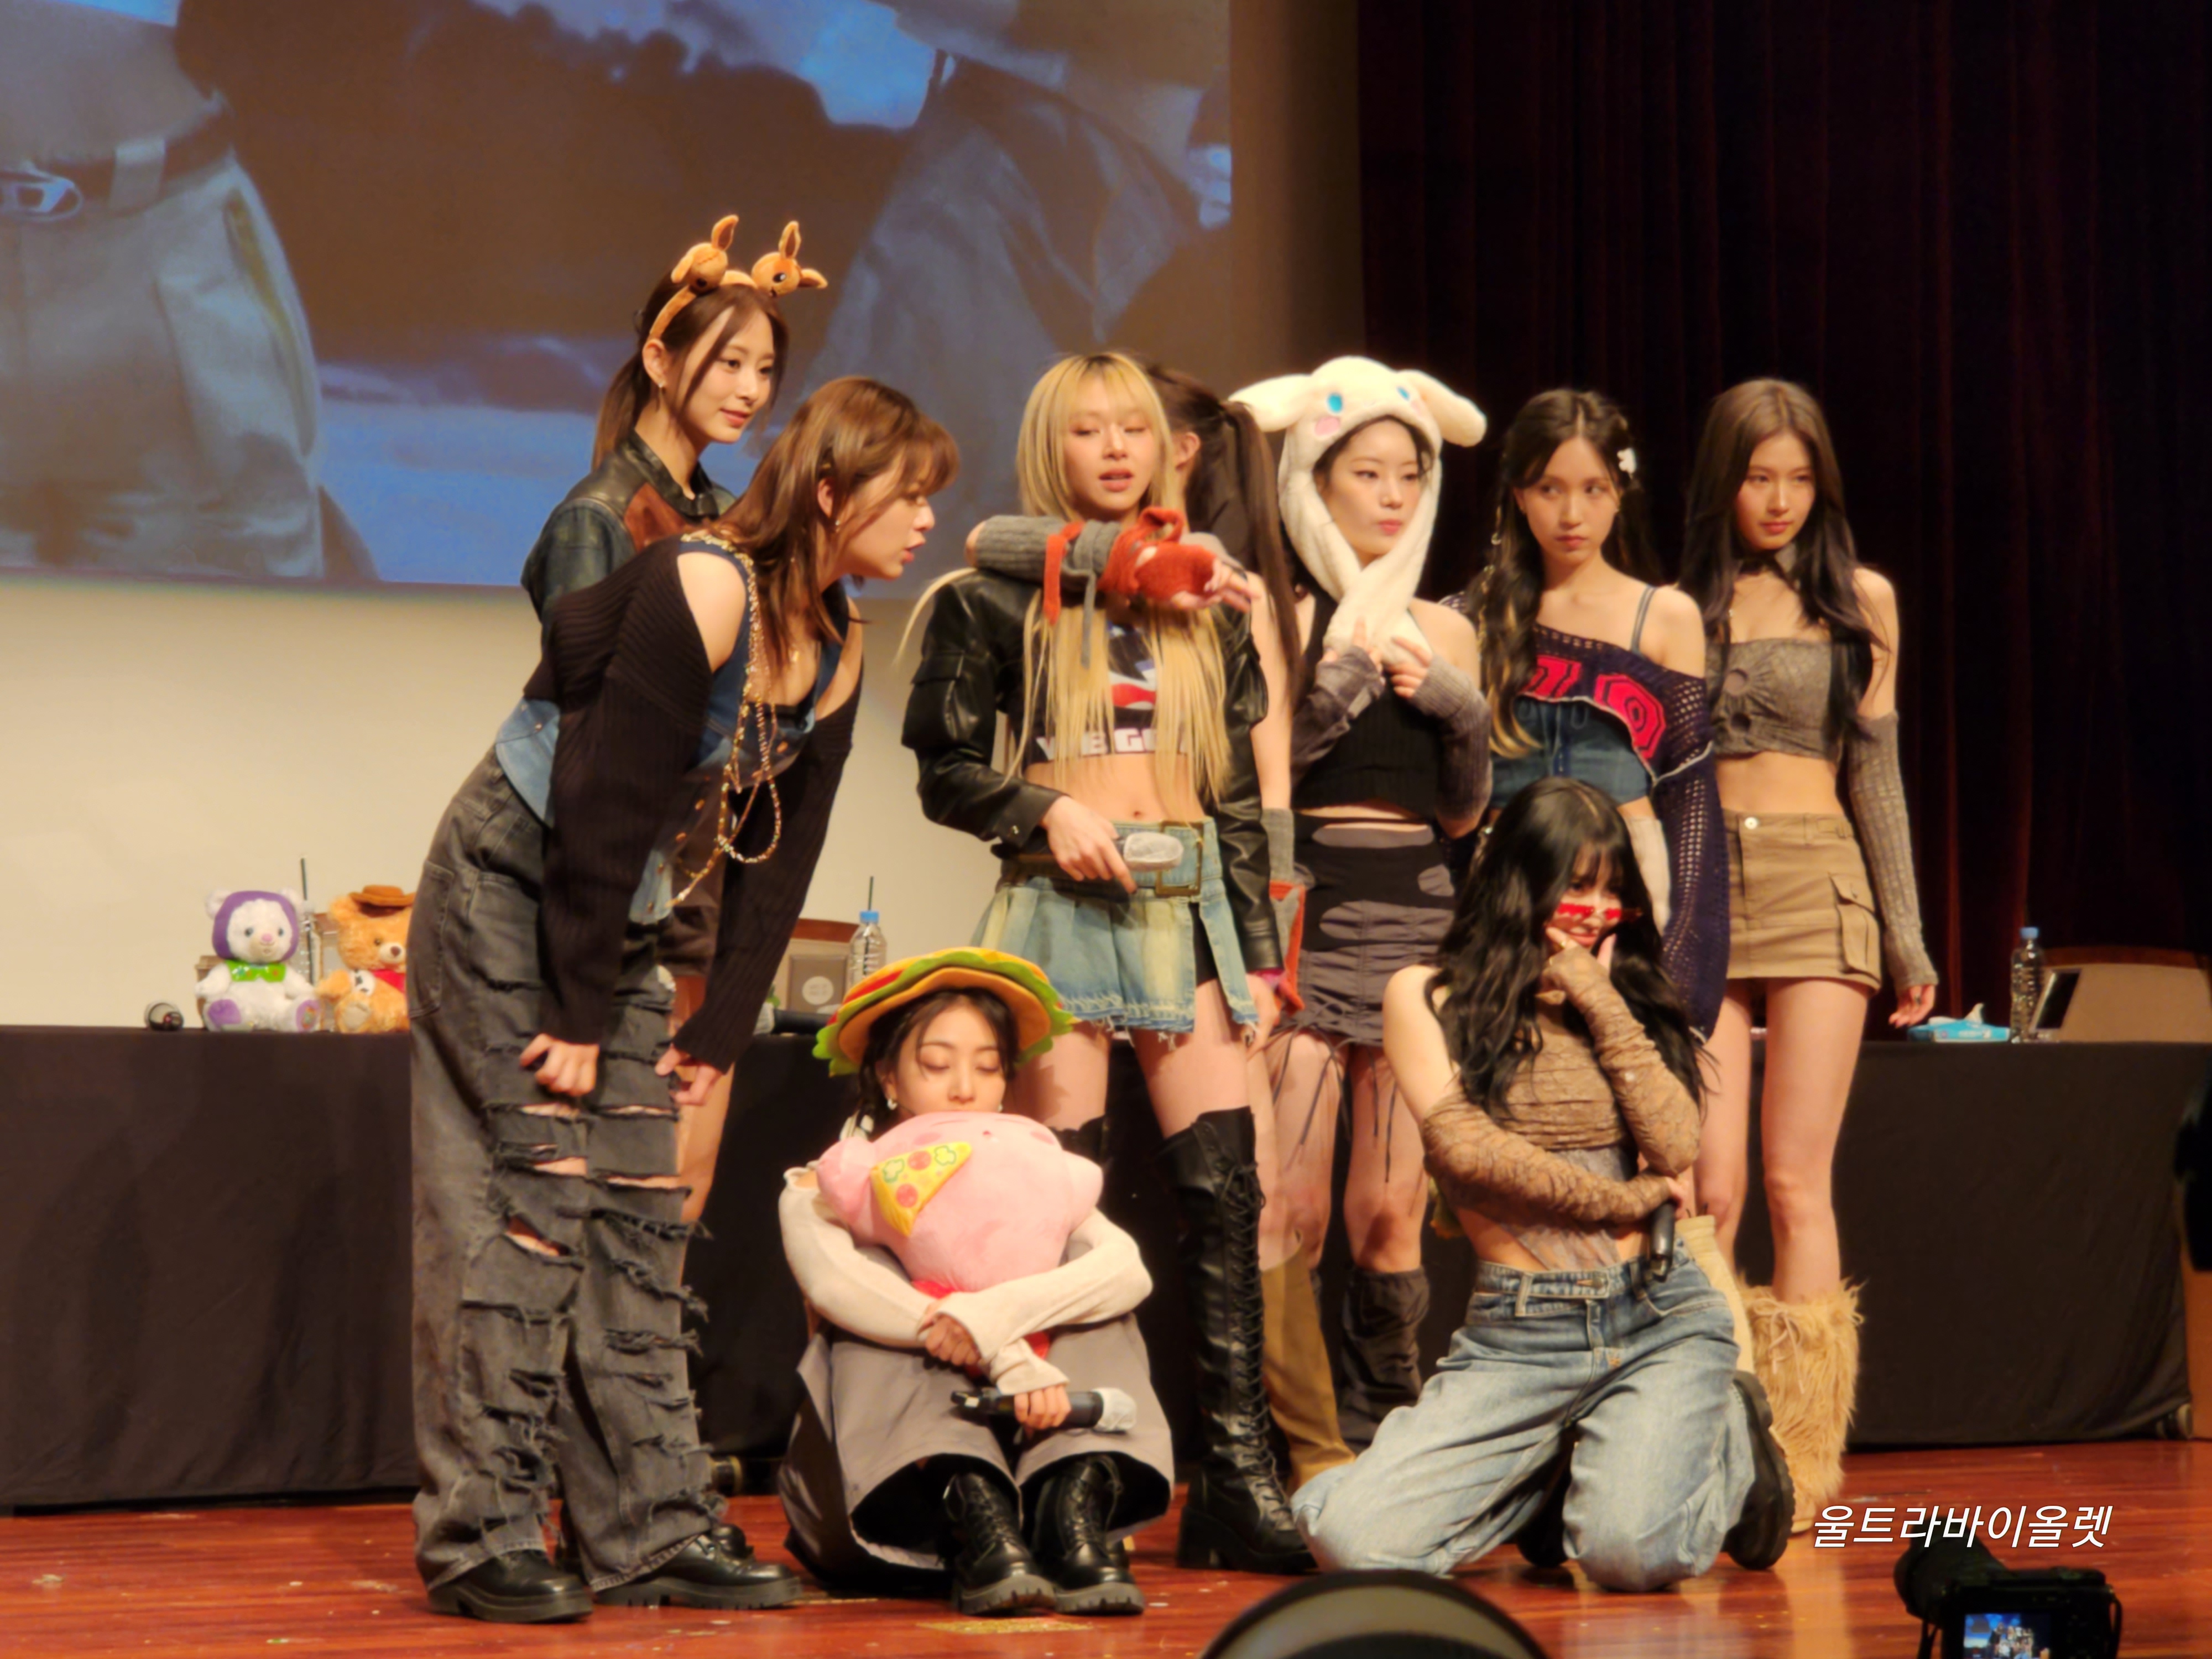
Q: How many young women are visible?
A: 9